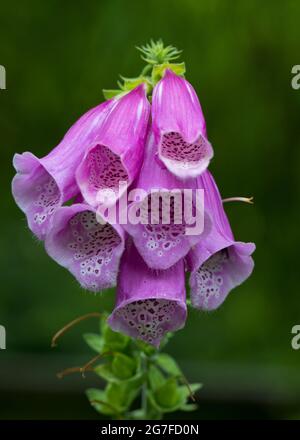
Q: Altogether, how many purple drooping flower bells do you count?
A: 7